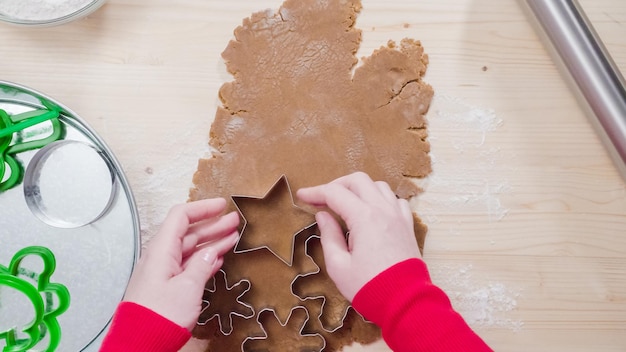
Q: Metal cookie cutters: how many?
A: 5